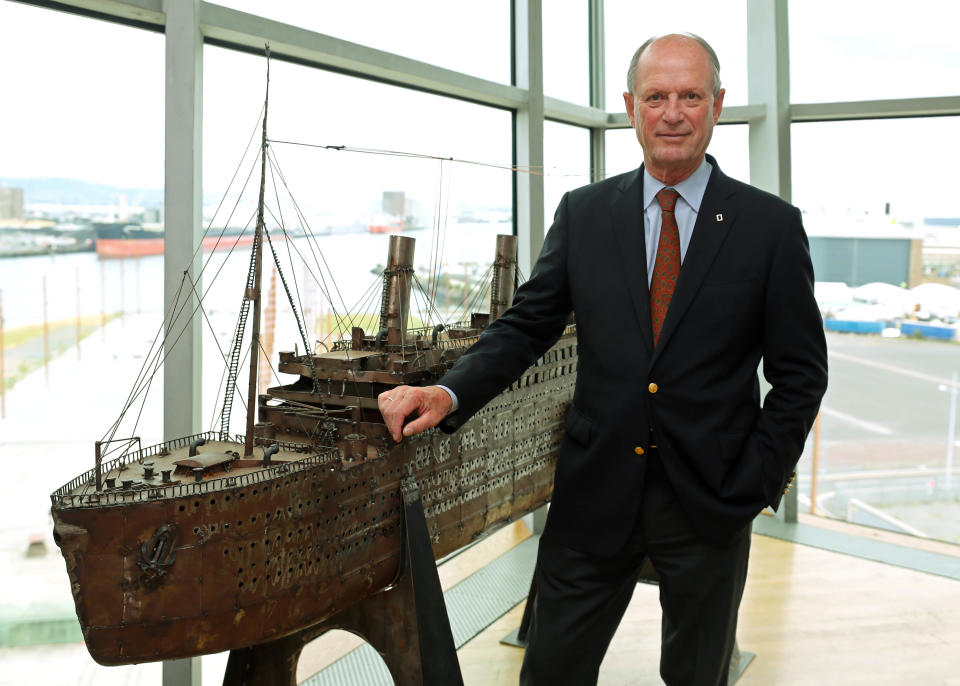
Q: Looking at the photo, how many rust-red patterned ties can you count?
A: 1